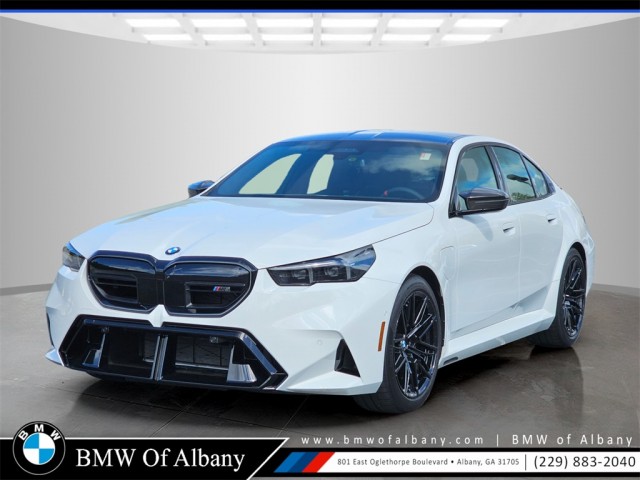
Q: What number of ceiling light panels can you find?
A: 12